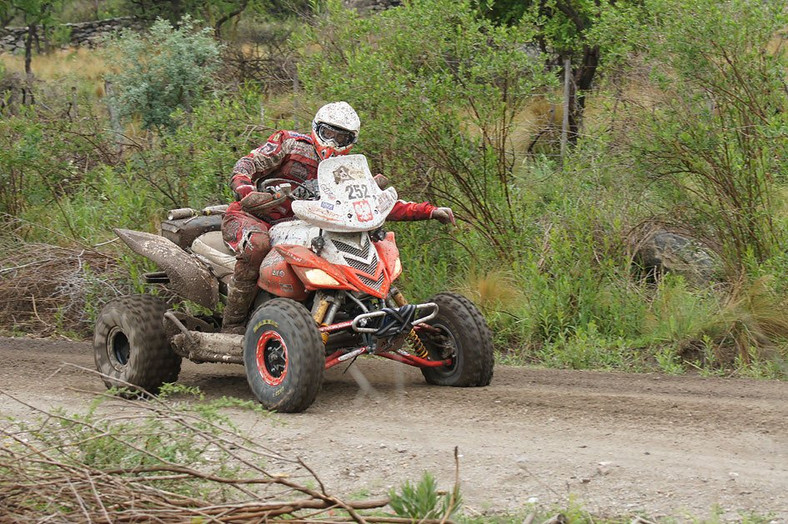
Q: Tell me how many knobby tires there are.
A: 3